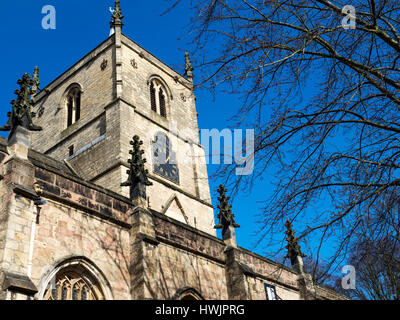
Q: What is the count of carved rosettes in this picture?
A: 4